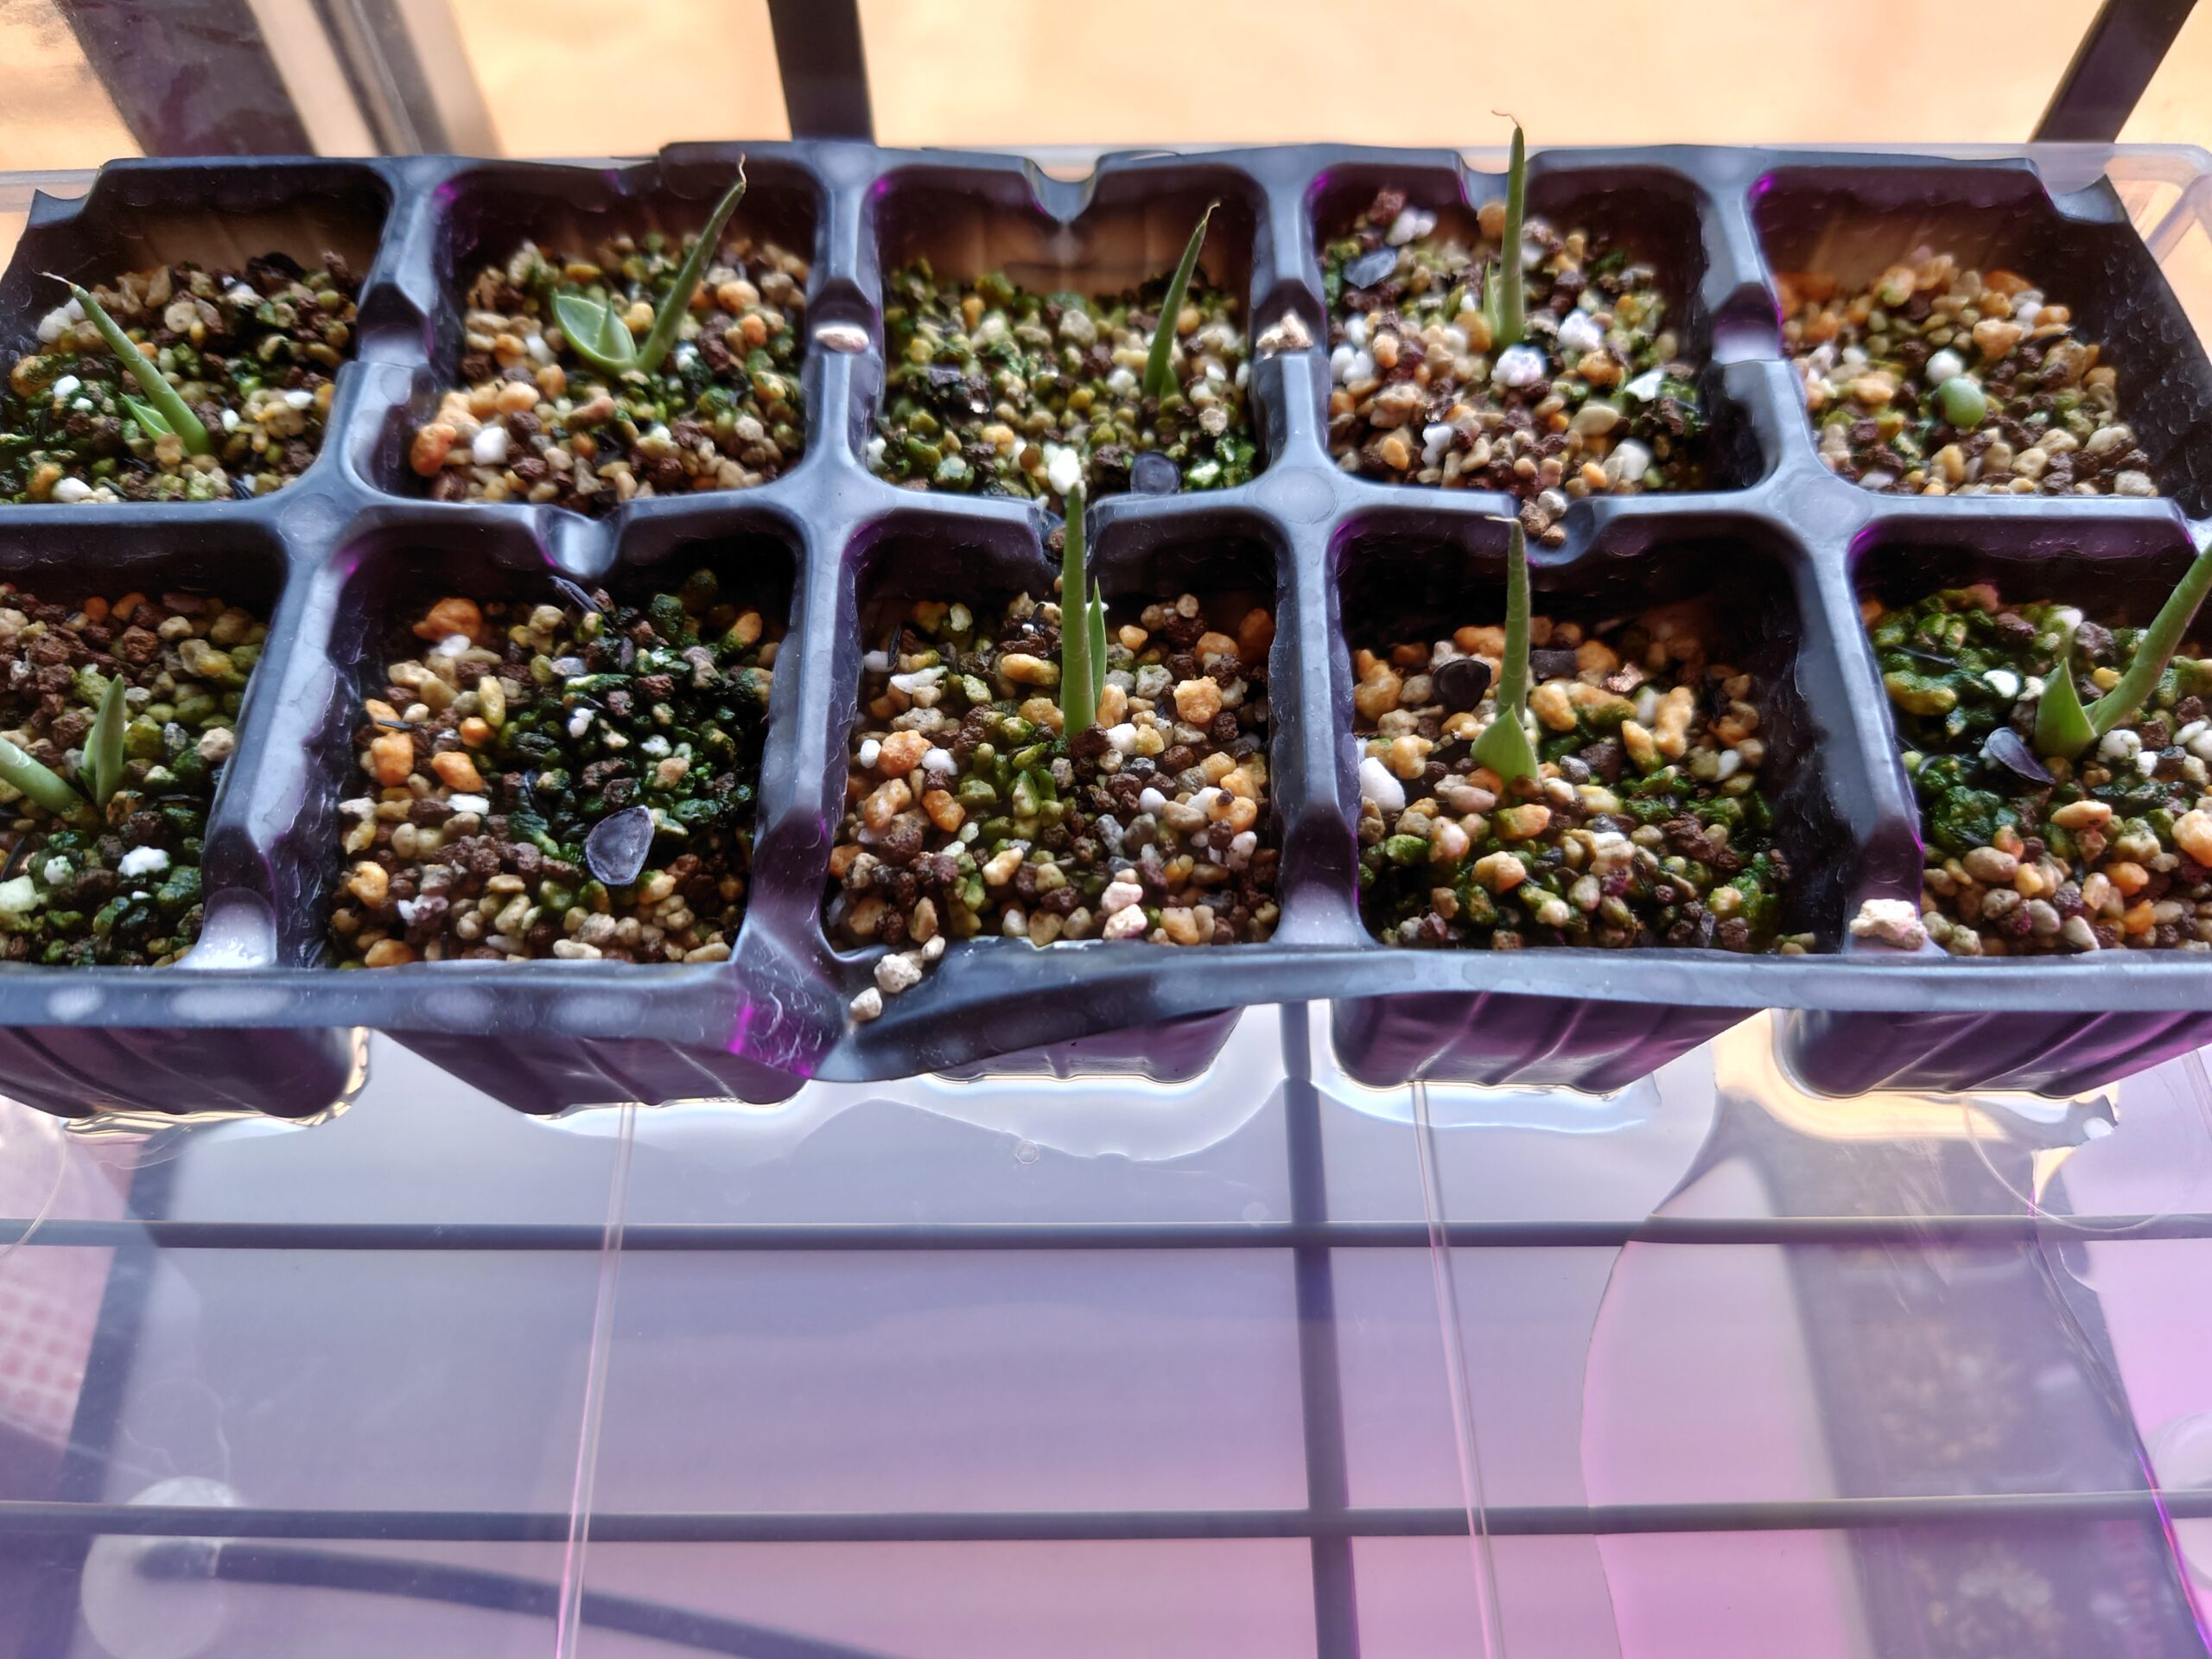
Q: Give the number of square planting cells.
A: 10